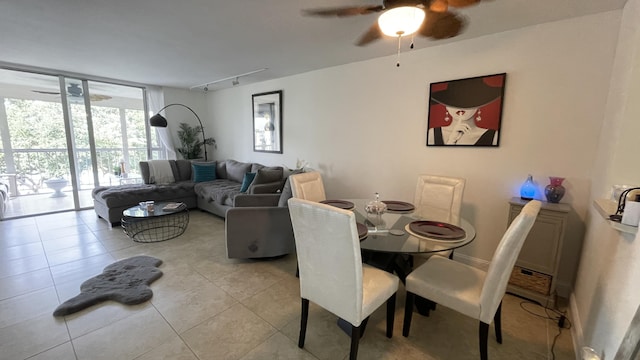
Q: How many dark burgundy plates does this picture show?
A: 4